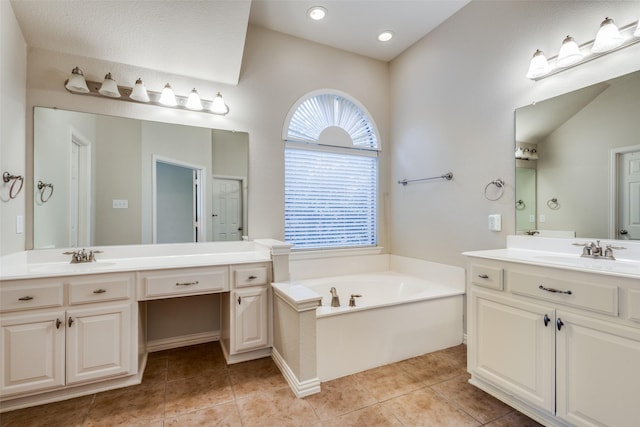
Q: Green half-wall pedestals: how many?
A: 0